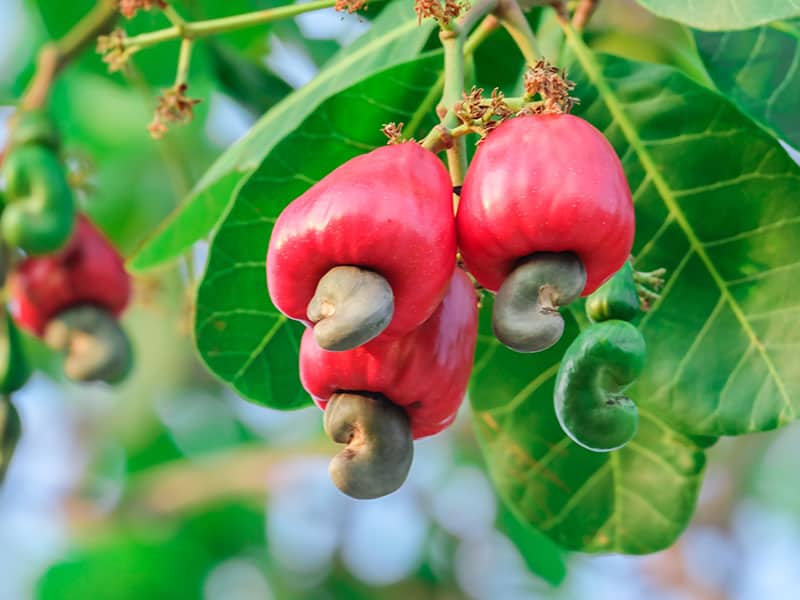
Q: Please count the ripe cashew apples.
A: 4